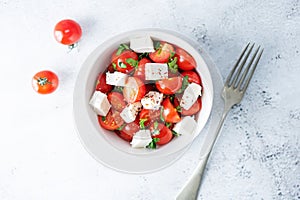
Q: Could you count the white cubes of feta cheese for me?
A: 9